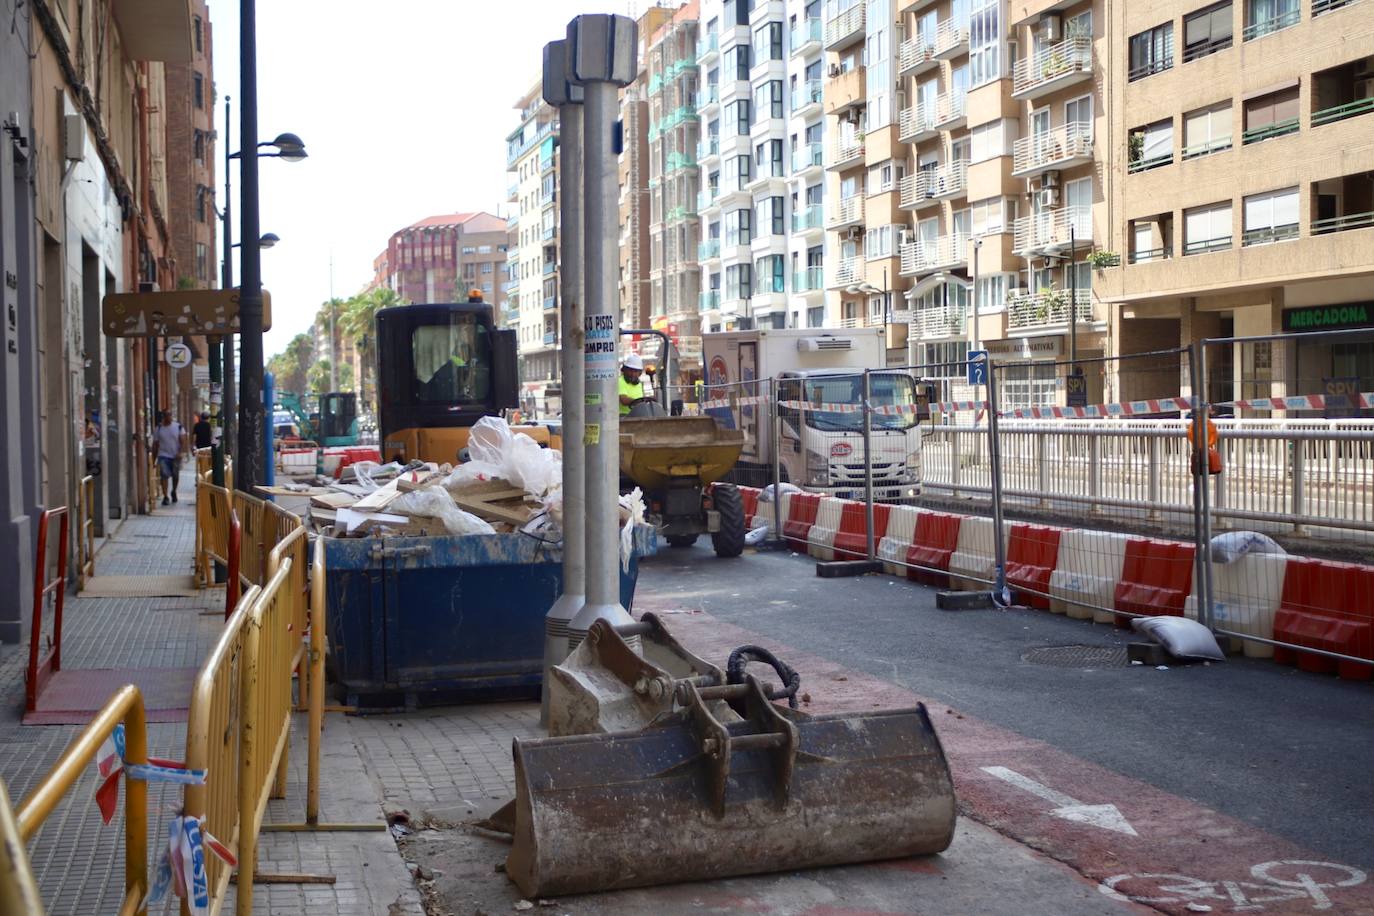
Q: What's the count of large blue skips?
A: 1